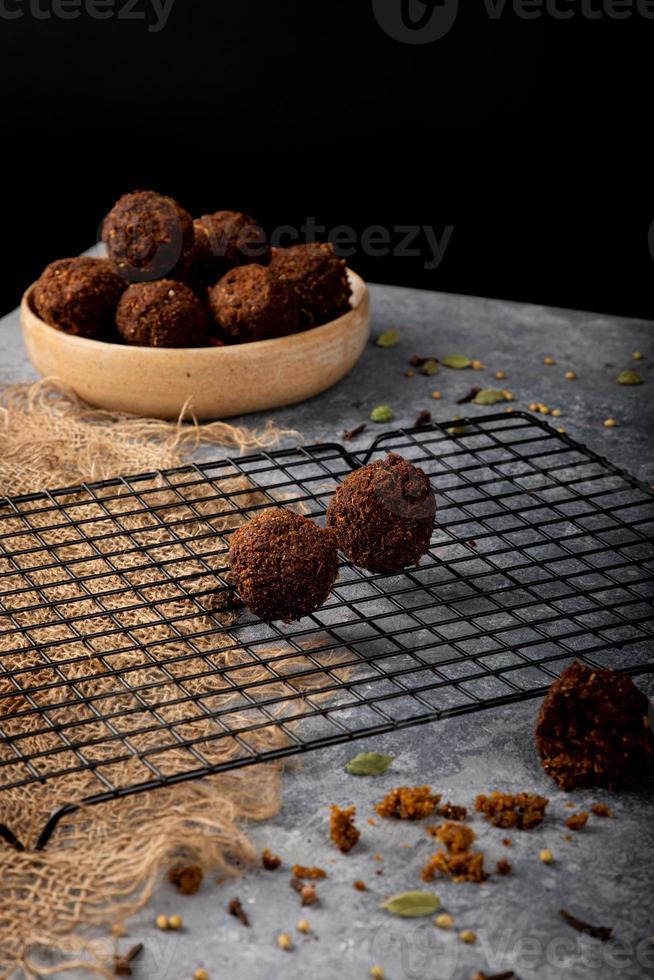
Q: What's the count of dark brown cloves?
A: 9